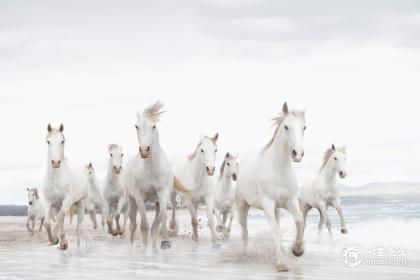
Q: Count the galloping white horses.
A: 9